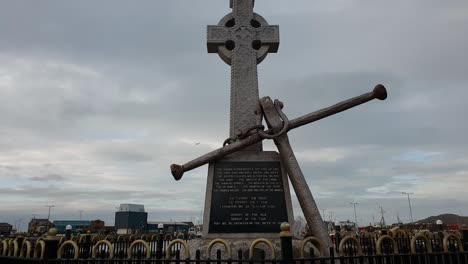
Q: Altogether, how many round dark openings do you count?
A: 4